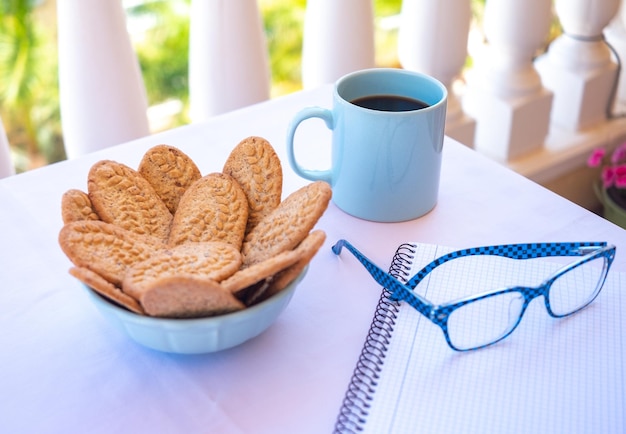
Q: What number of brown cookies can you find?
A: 12